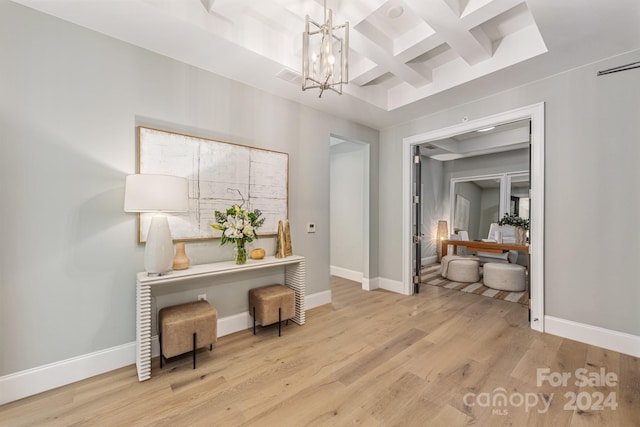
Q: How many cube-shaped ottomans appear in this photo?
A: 2